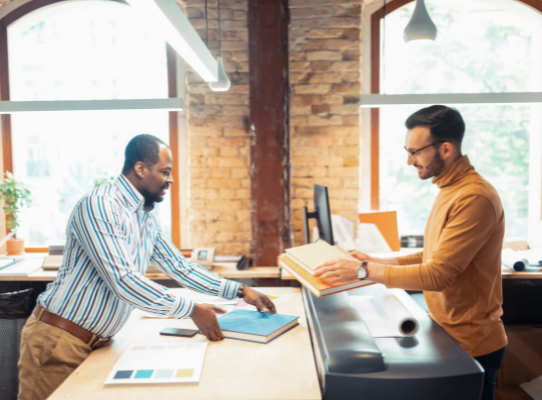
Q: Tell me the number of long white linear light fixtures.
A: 3